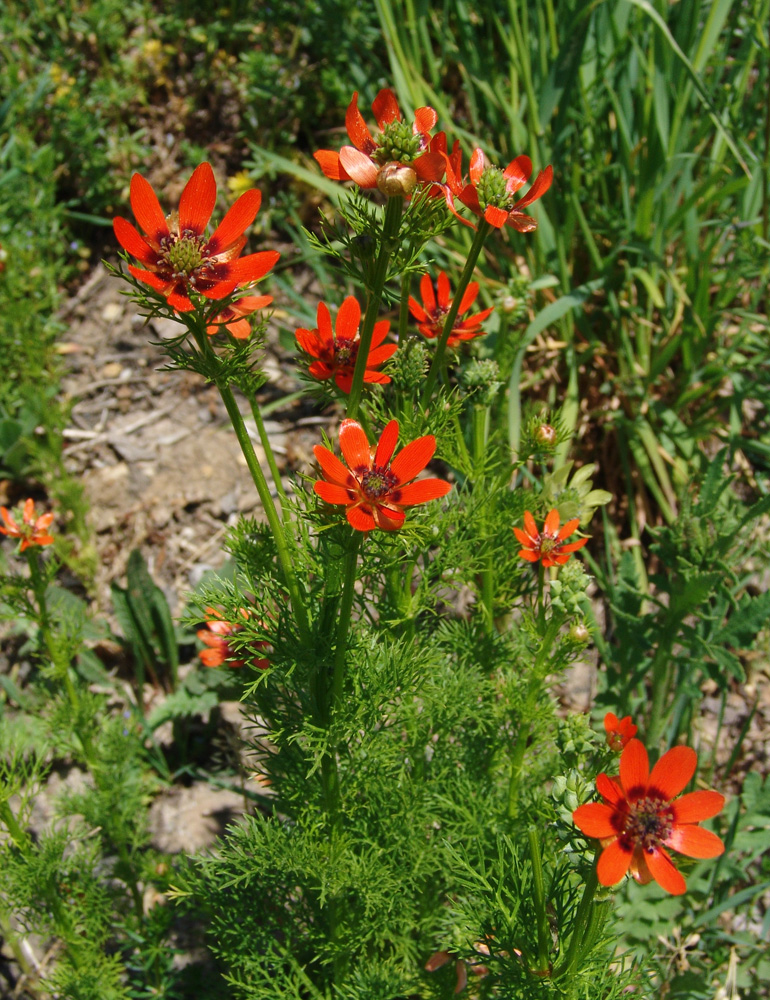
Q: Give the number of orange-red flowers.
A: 12